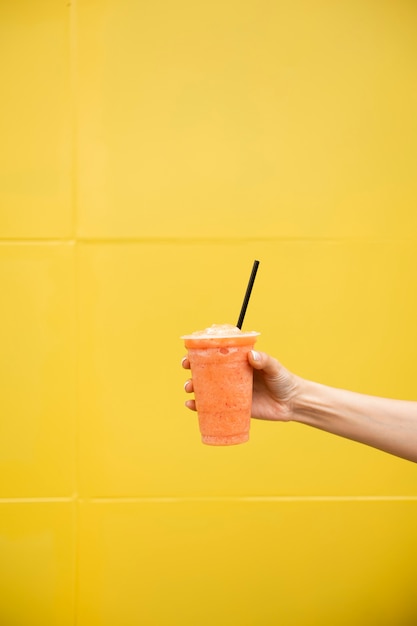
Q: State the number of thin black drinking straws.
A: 1